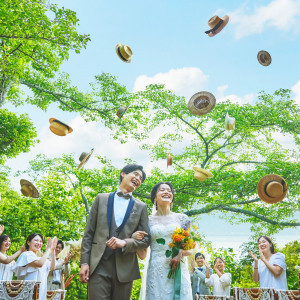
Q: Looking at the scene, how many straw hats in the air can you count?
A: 12